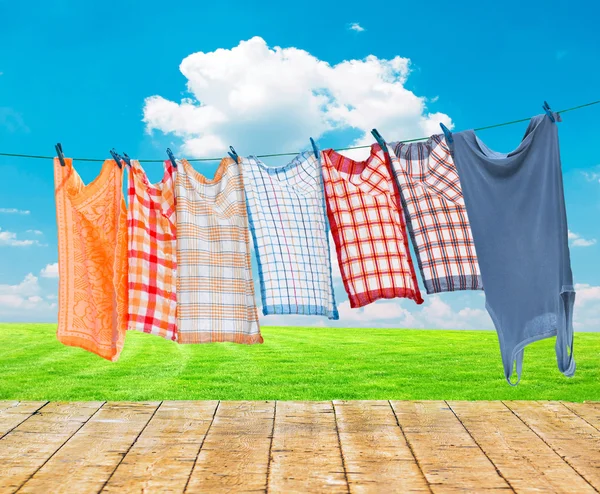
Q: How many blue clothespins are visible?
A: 9